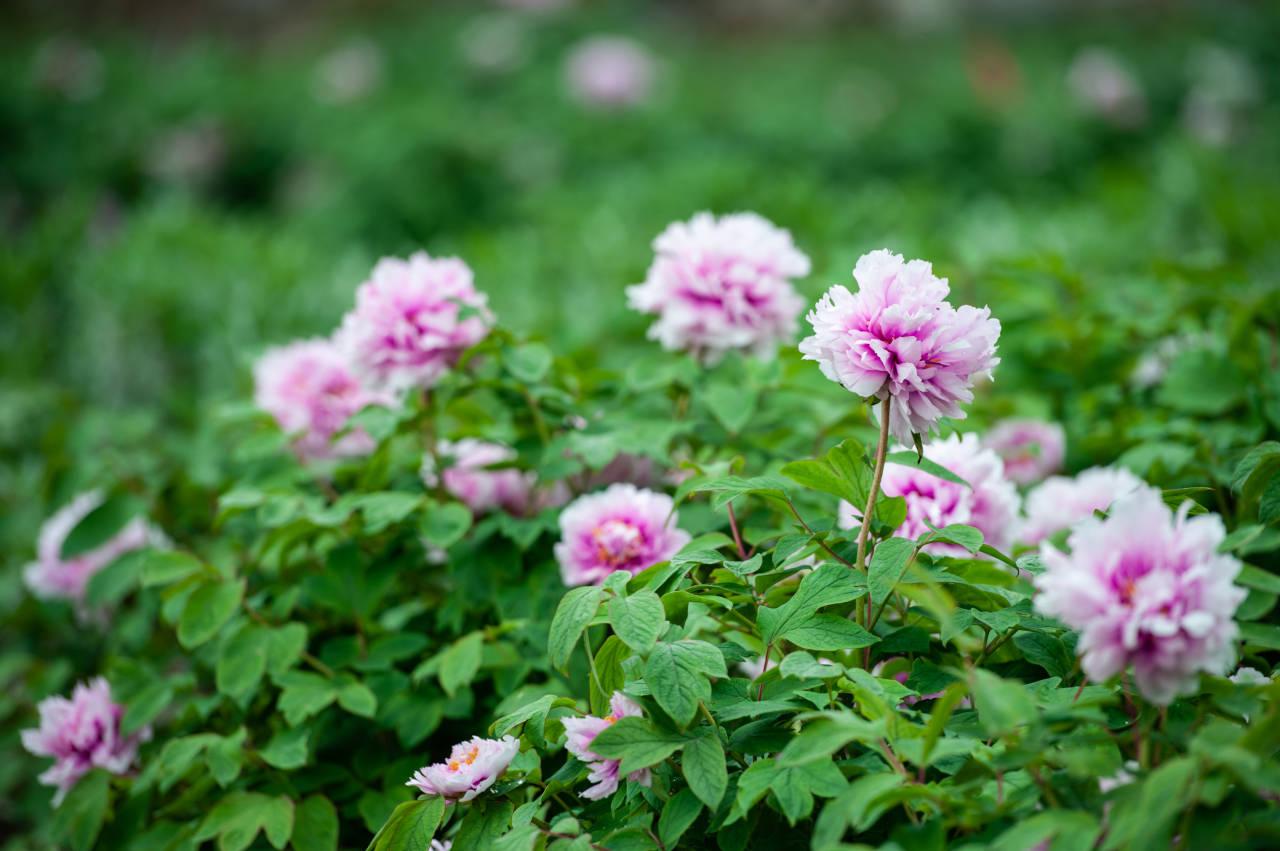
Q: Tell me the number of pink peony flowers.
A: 14